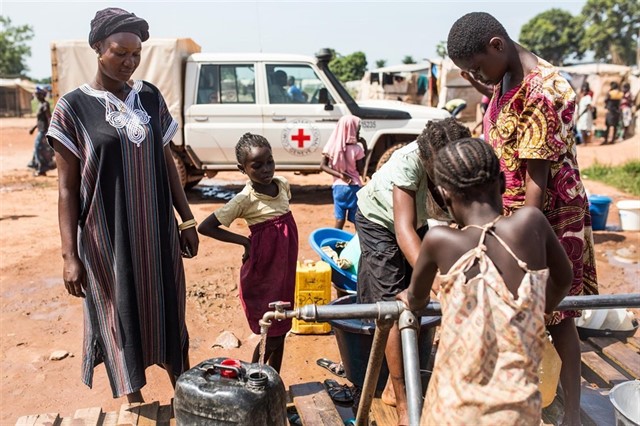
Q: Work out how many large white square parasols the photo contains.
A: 0